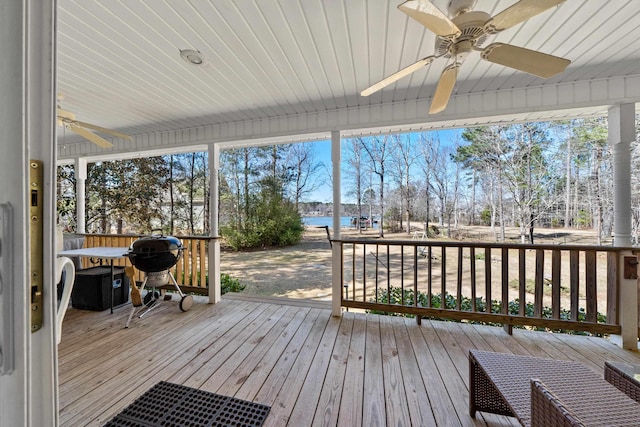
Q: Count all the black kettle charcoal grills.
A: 1